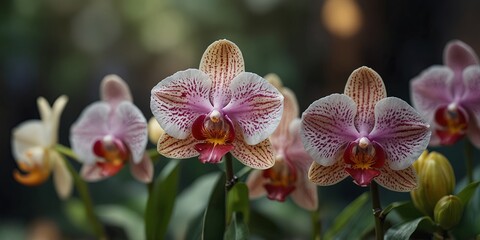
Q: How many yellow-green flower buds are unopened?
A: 2